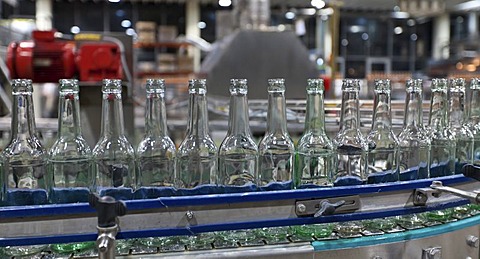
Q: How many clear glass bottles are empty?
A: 14